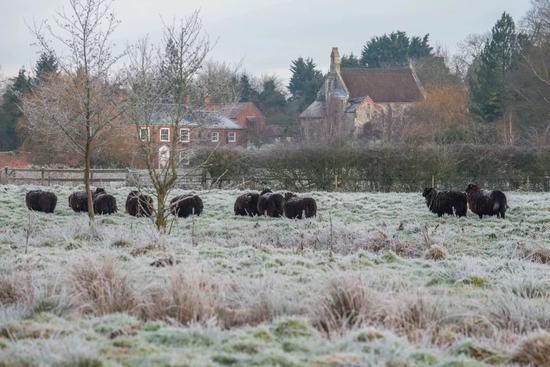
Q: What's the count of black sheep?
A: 10